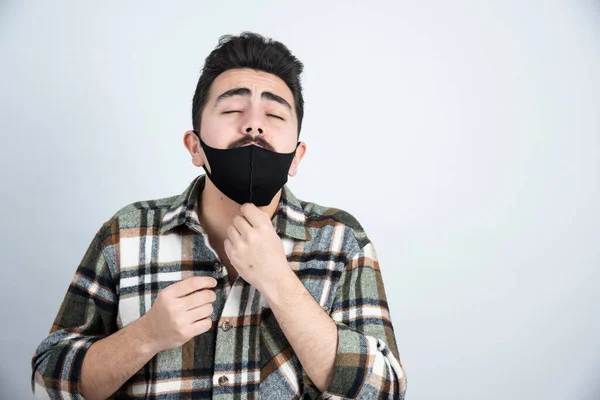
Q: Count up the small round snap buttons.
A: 3